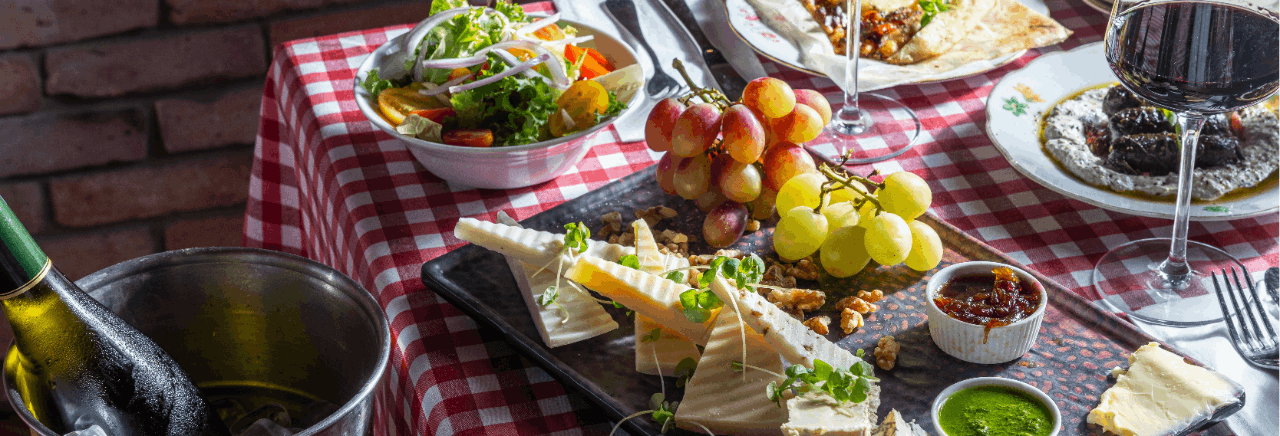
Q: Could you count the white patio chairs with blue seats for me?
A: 0